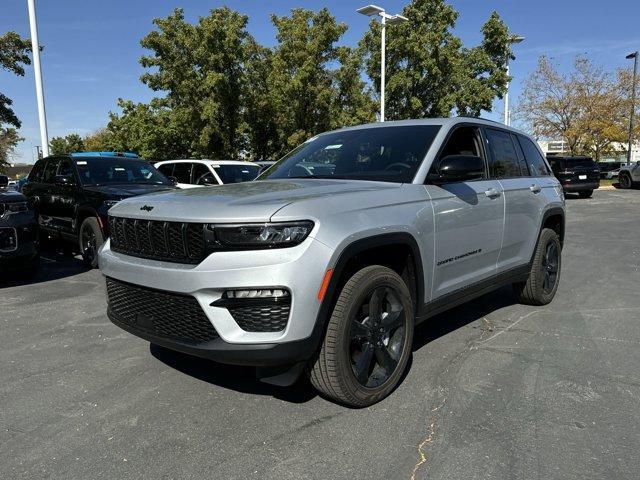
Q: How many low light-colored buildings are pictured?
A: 1